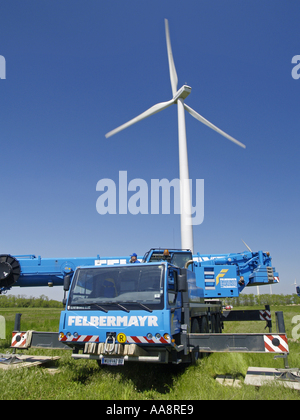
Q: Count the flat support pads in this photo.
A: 2